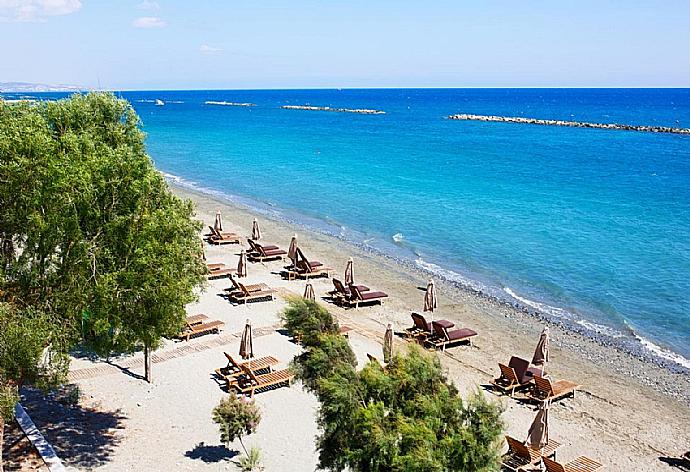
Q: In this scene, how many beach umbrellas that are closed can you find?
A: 11